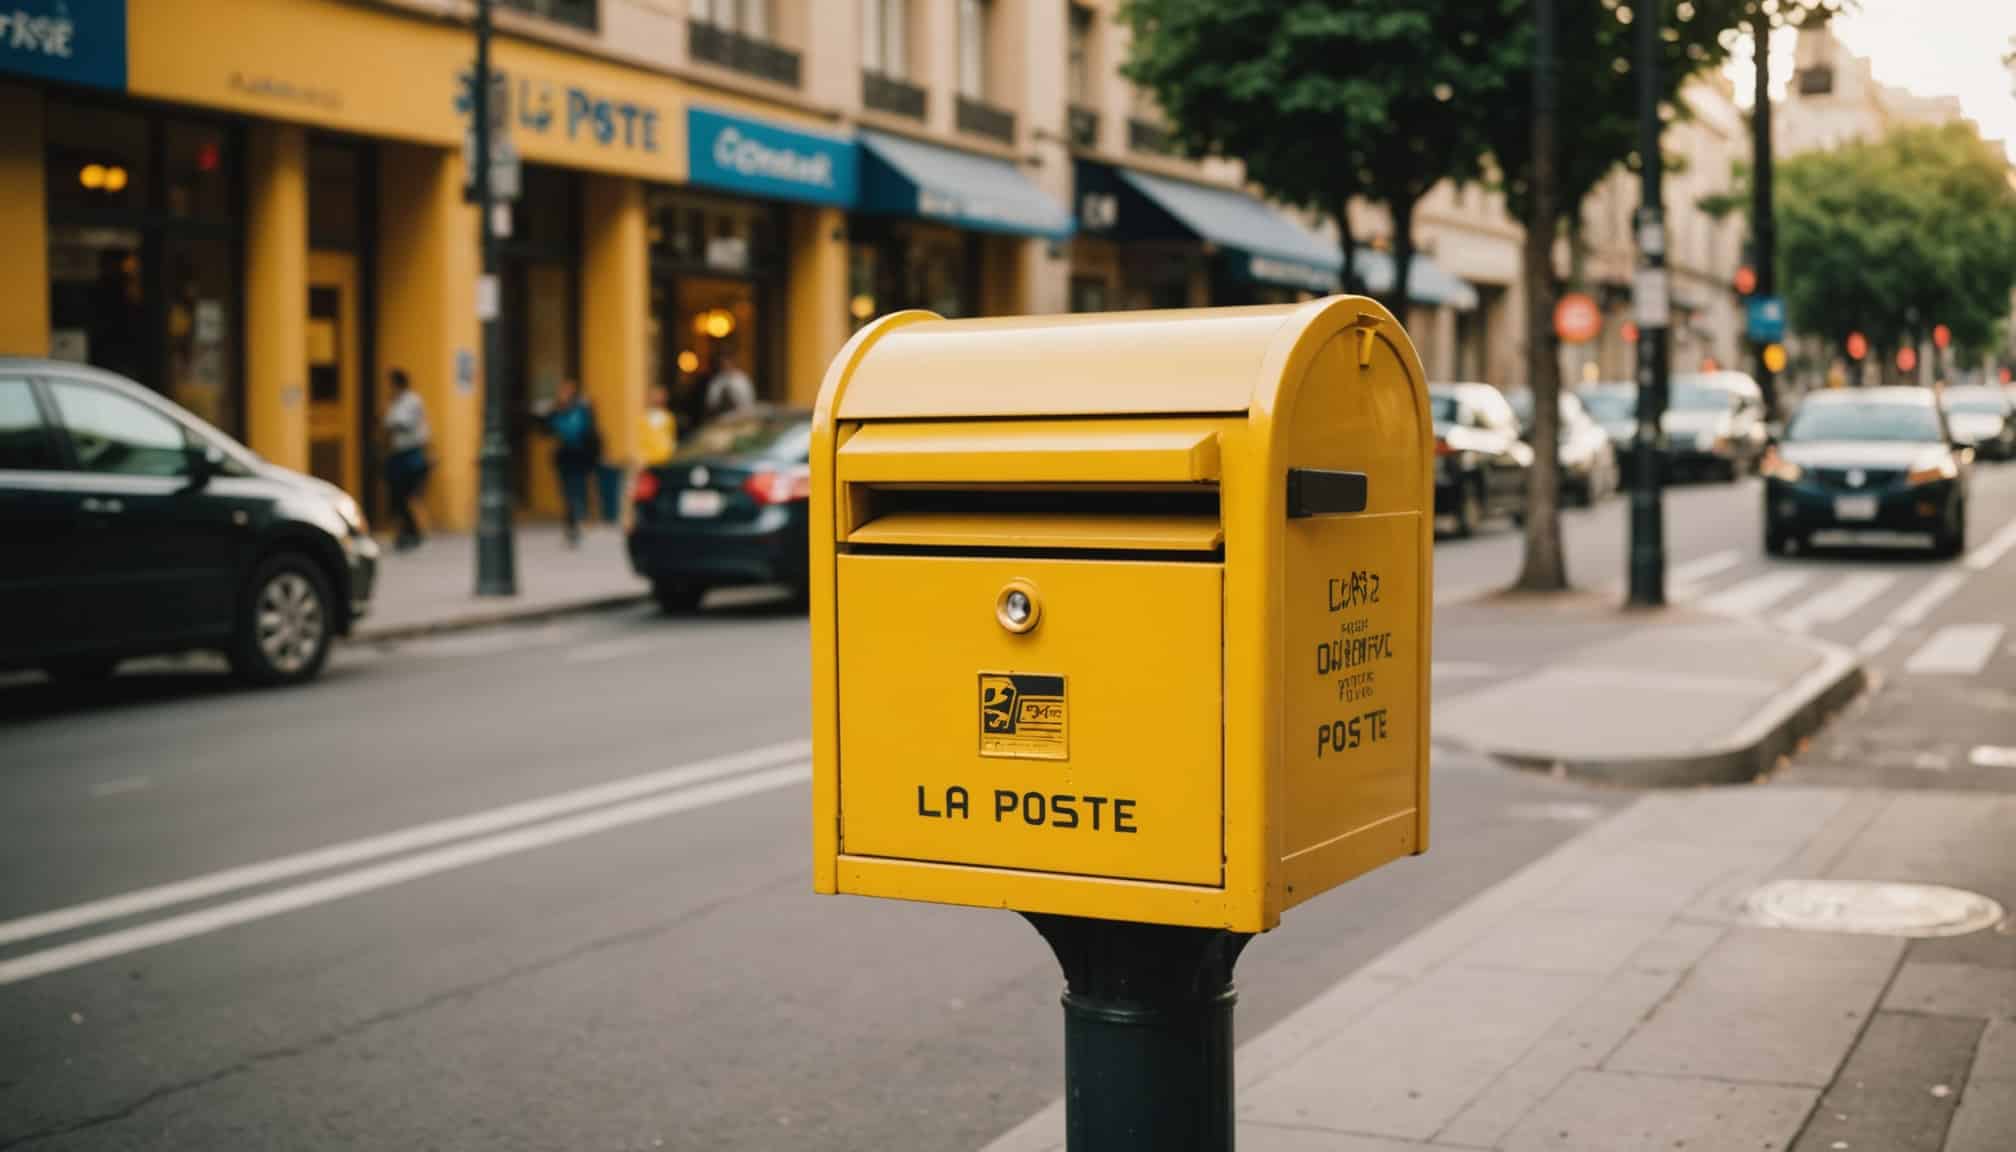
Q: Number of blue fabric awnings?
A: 3